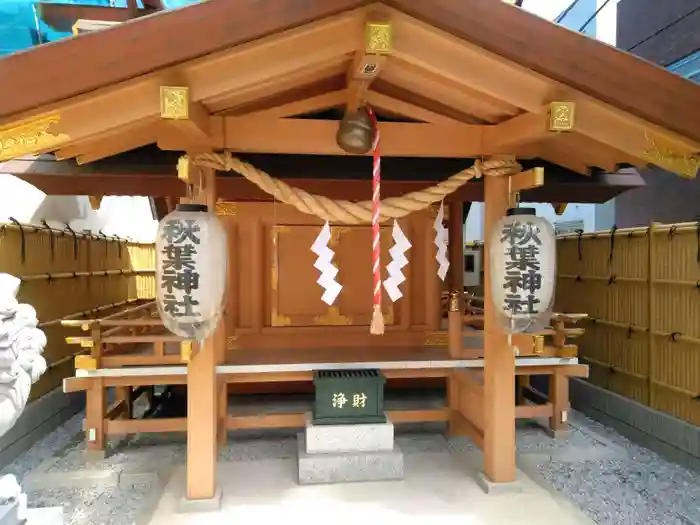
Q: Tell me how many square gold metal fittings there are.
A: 3